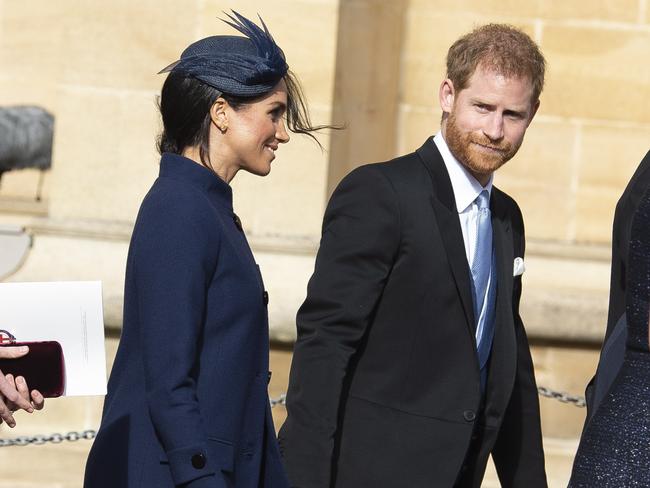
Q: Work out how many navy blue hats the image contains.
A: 1